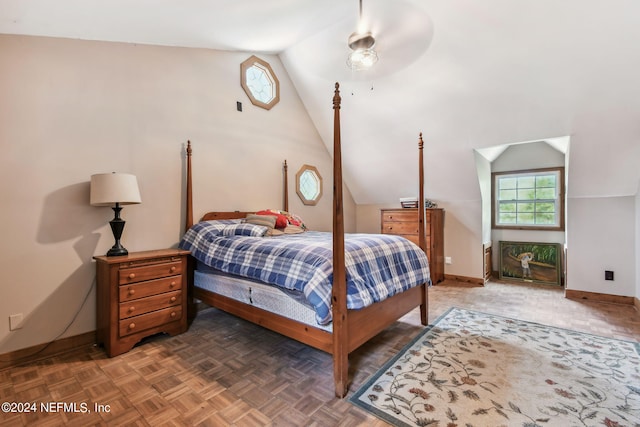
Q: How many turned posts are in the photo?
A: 4